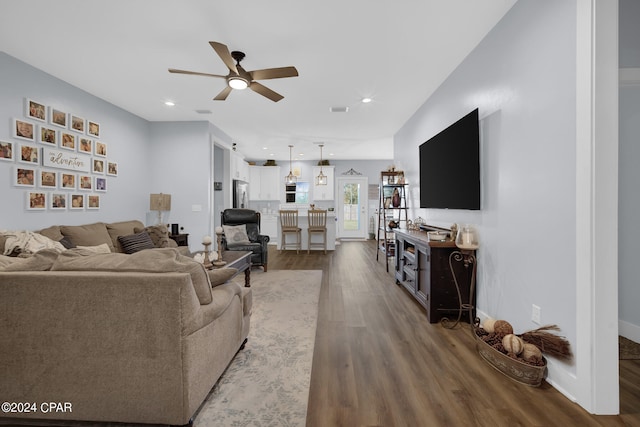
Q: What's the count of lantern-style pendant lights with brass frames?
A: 2